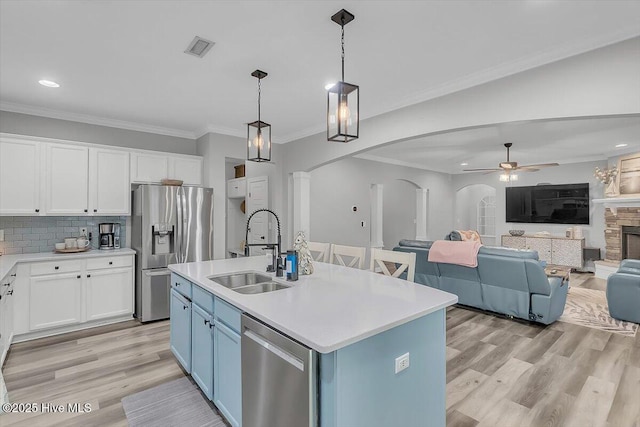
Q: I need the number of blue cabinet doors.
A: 3